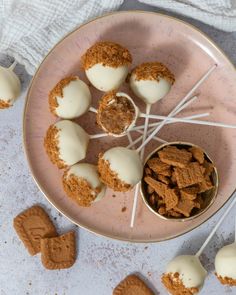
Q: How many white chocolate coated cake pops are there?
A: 10